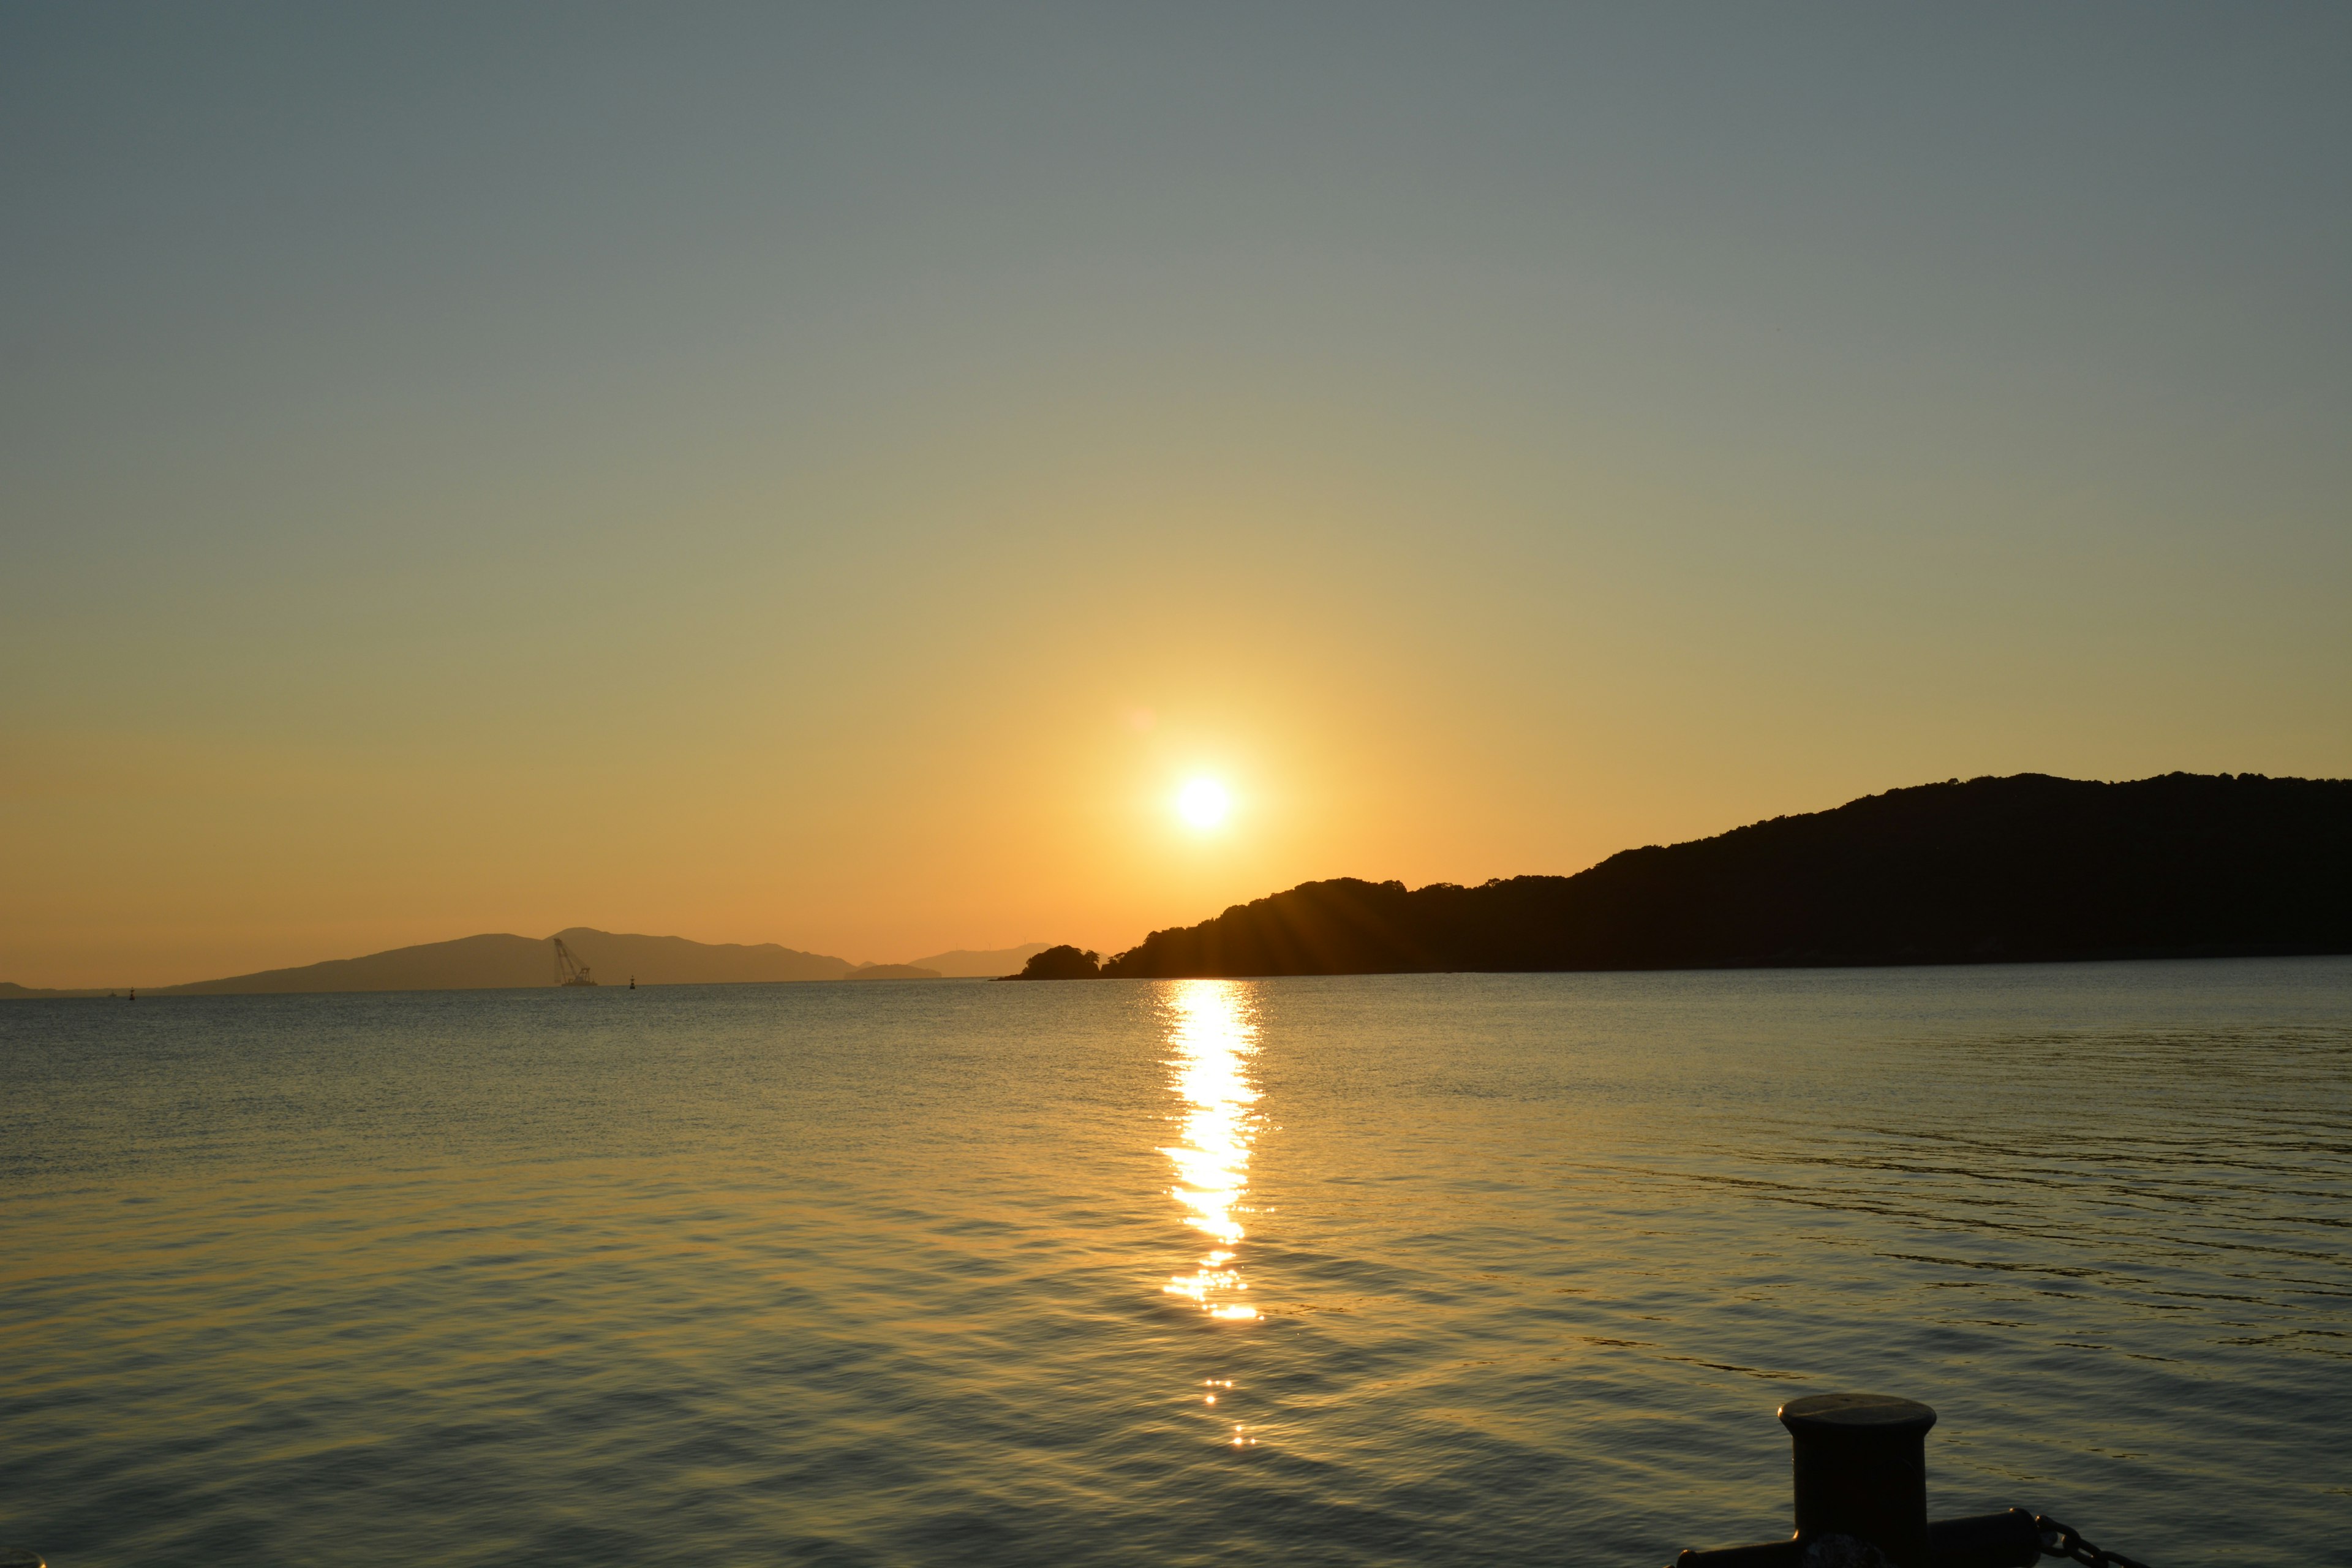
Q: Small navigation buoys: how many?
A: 2